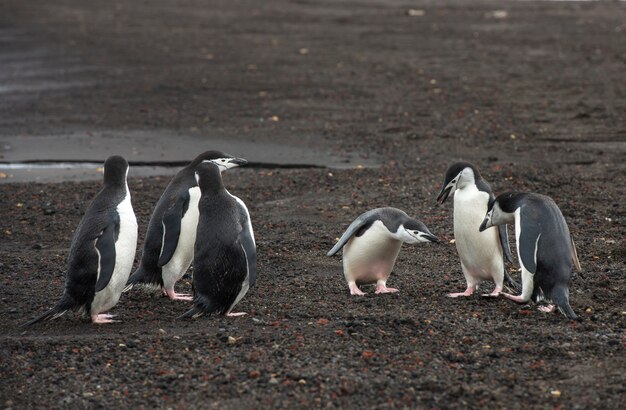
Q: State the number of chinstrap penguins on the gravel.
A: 6